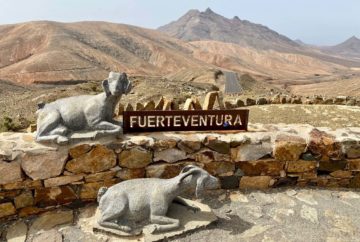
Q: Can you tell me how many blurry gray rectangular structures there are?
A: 1